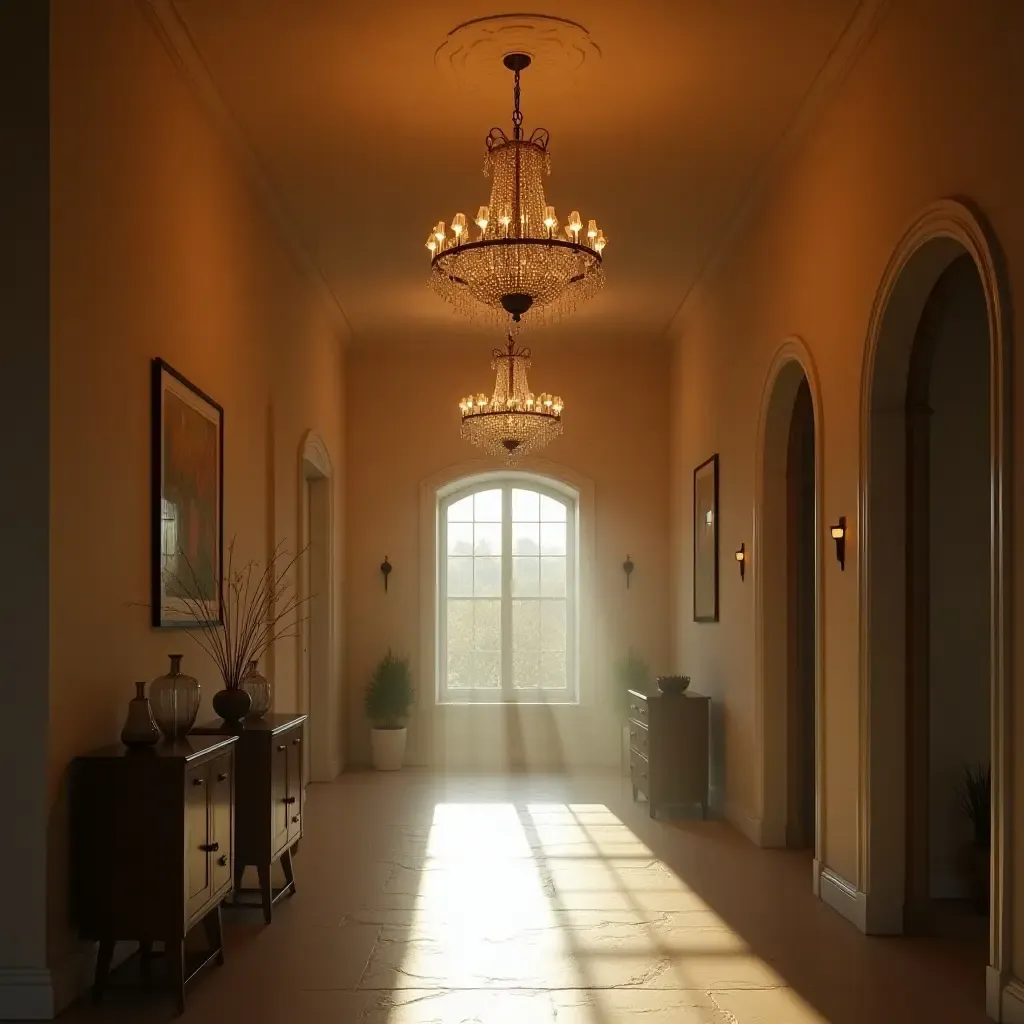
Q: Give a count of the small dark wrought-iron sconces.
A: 4